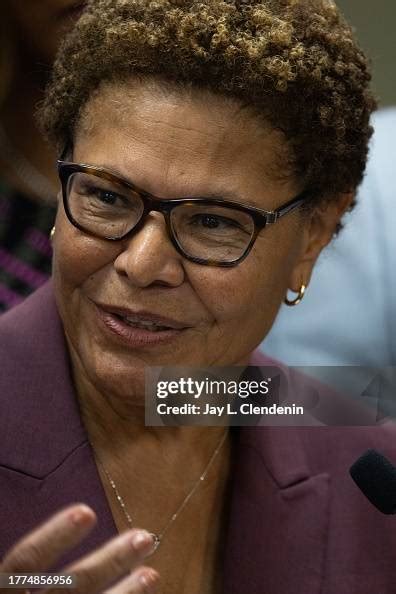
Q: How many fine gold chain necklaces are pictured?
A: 1